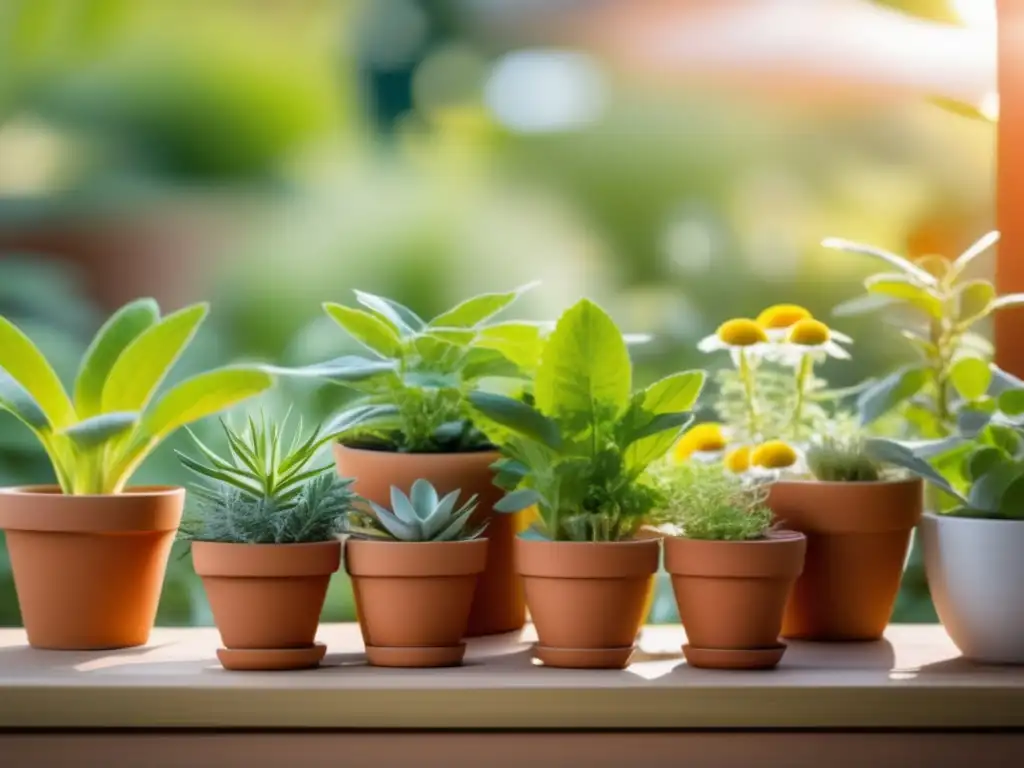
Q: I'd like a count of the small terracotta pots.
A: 4